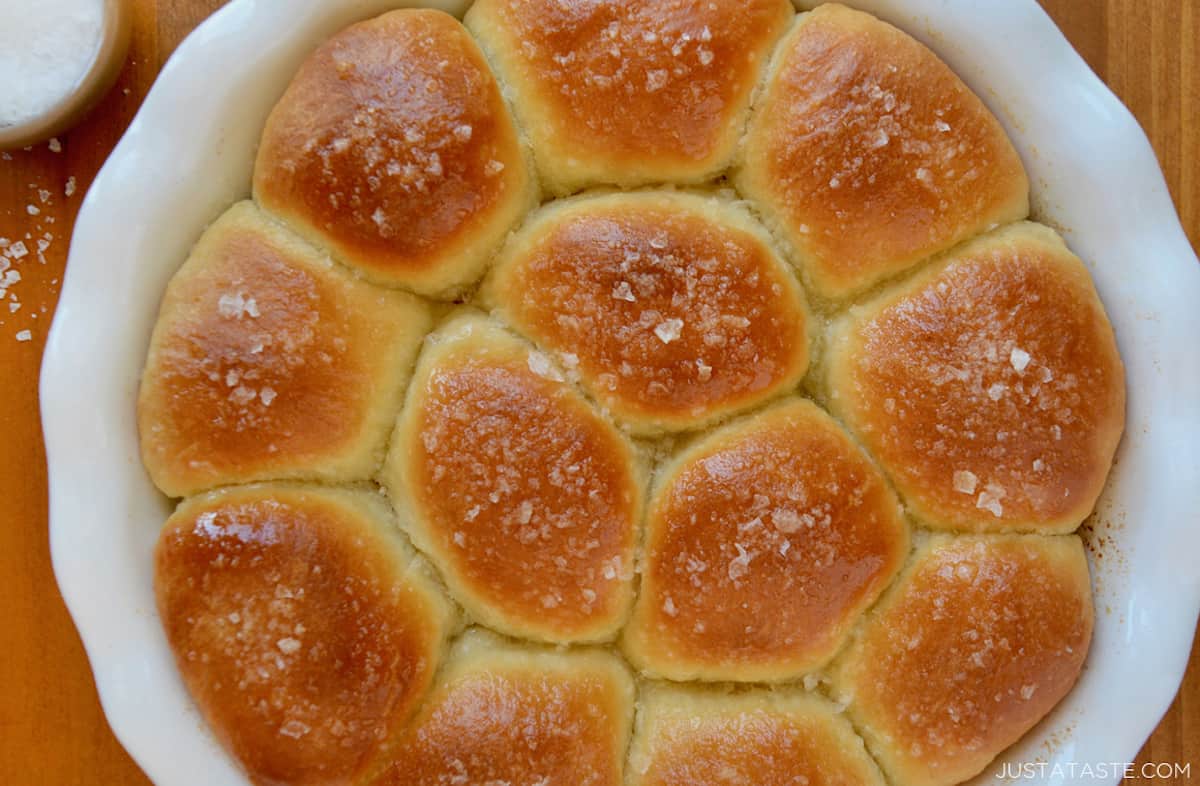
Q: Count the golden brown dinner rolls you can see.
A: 12